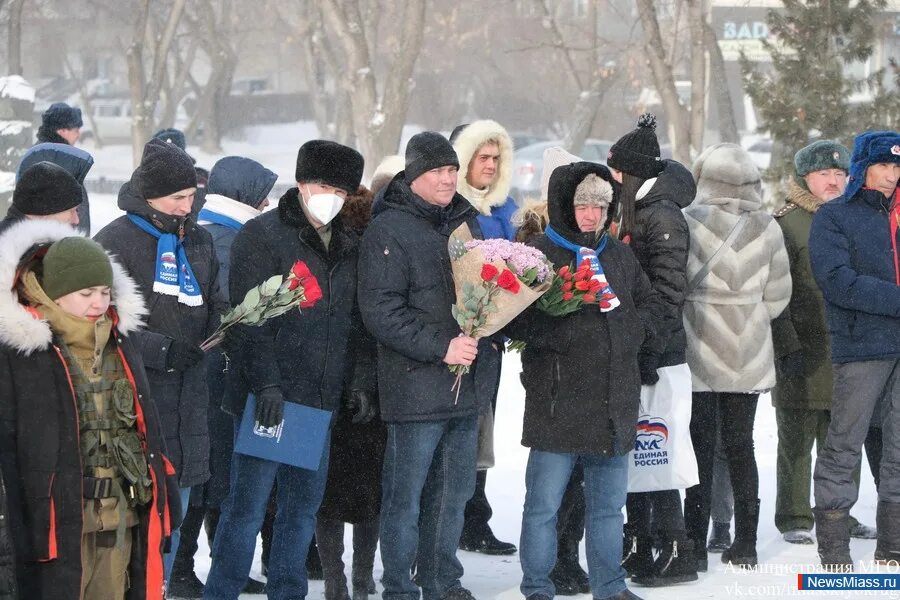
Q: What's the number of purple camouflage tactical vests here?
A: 0